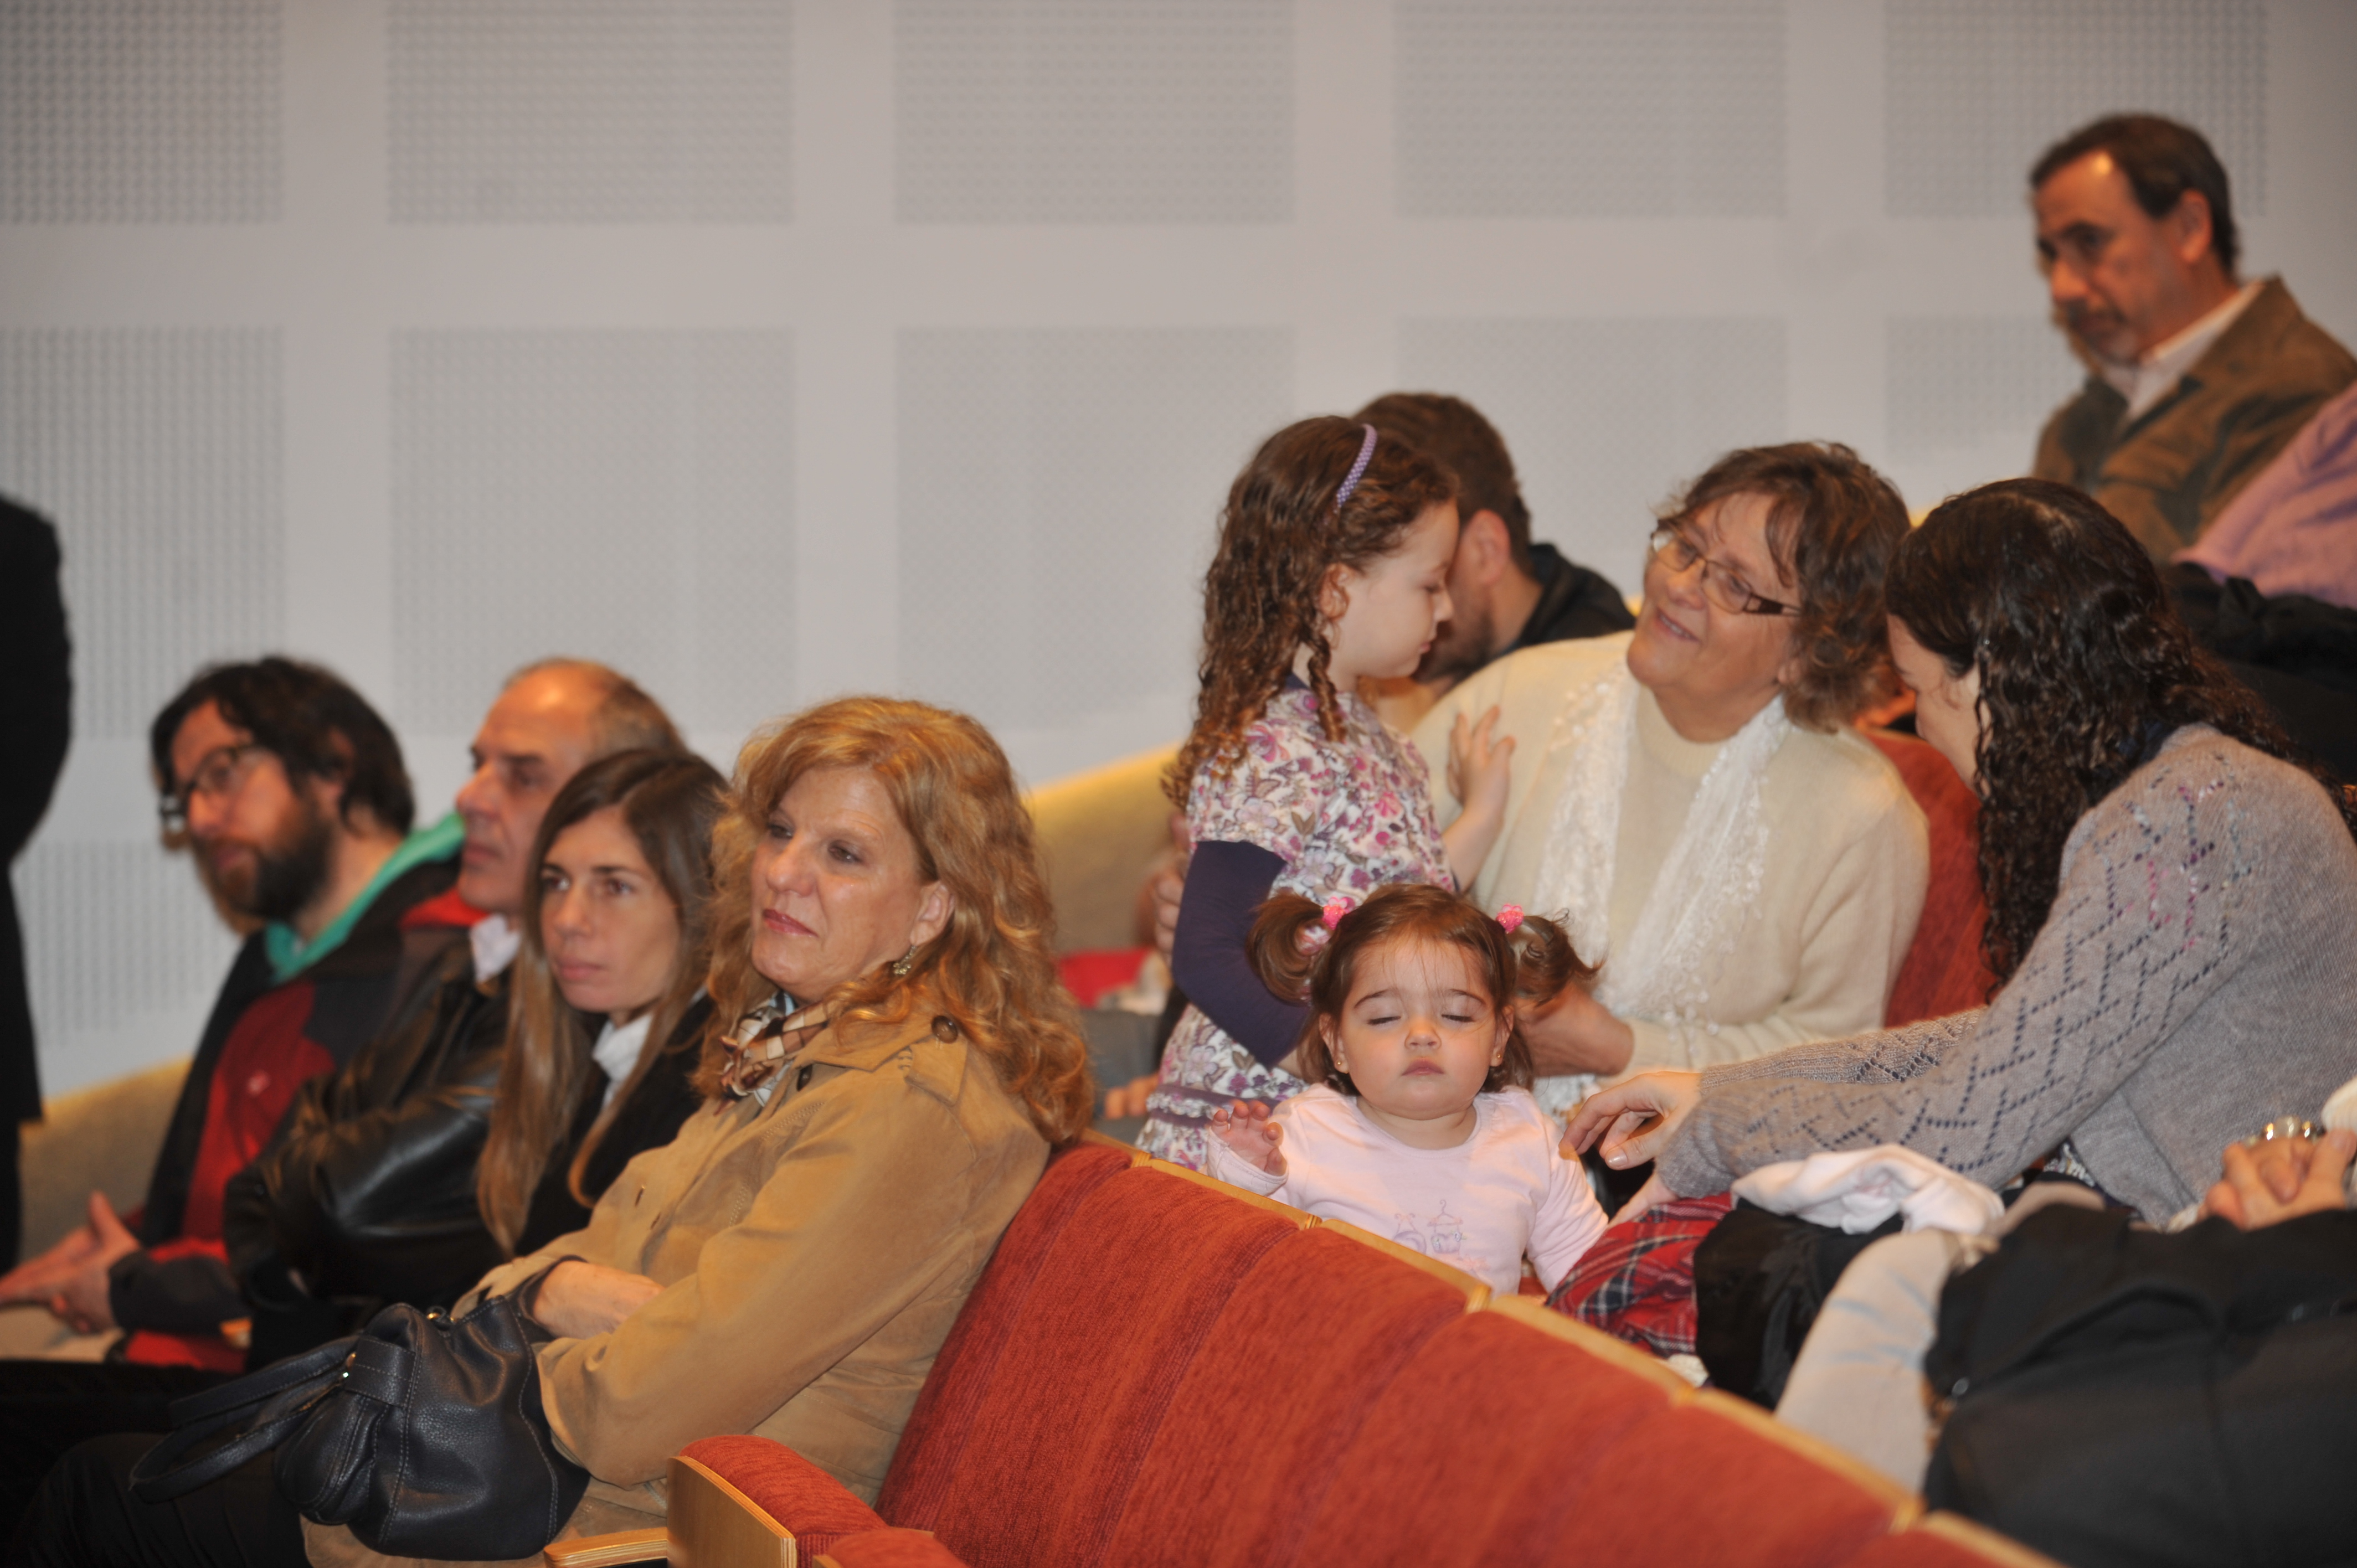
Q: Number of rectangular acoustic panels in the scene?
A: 11